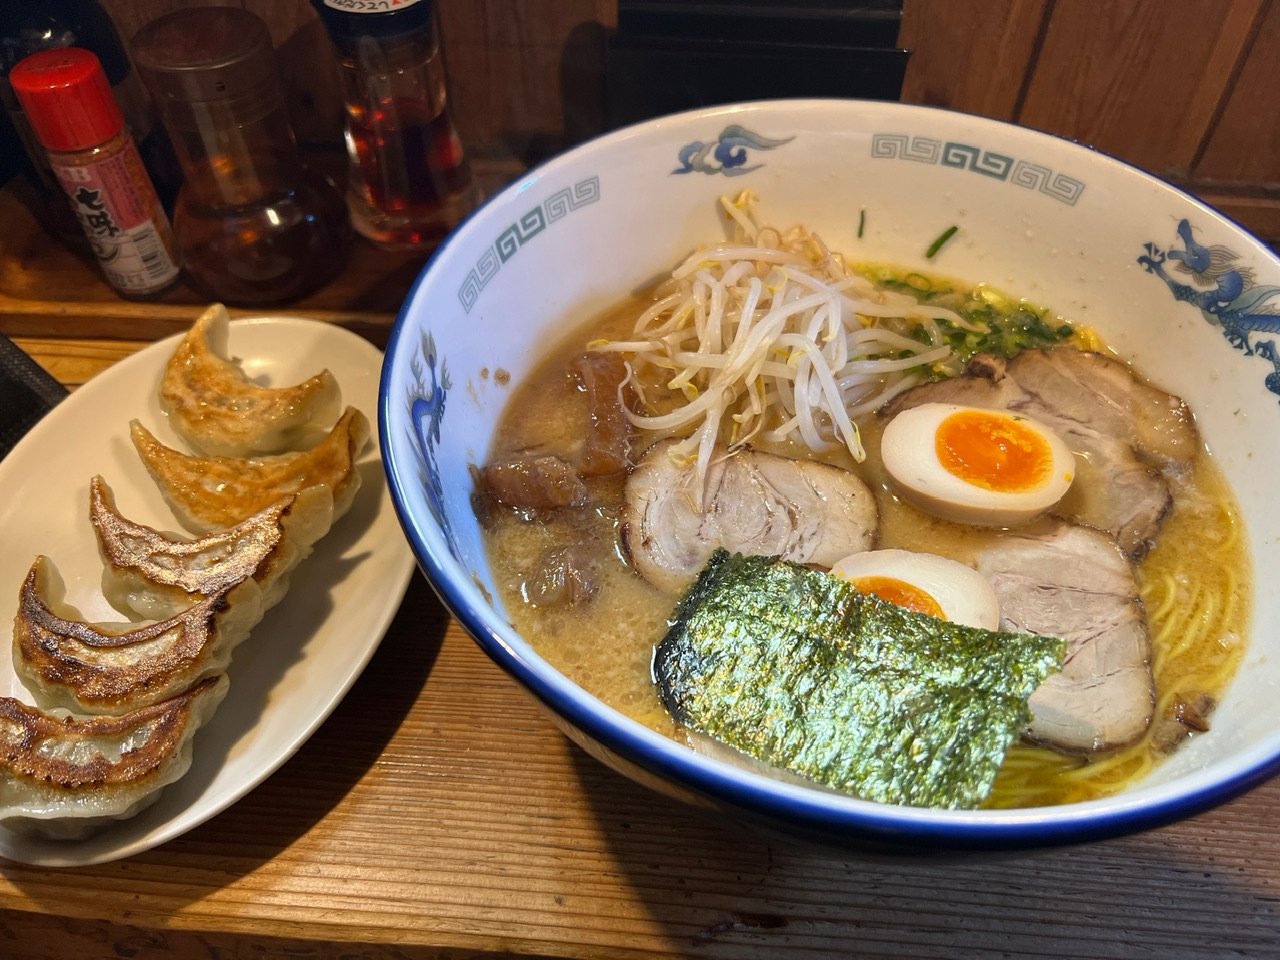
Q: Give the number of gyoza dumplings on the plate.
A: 5